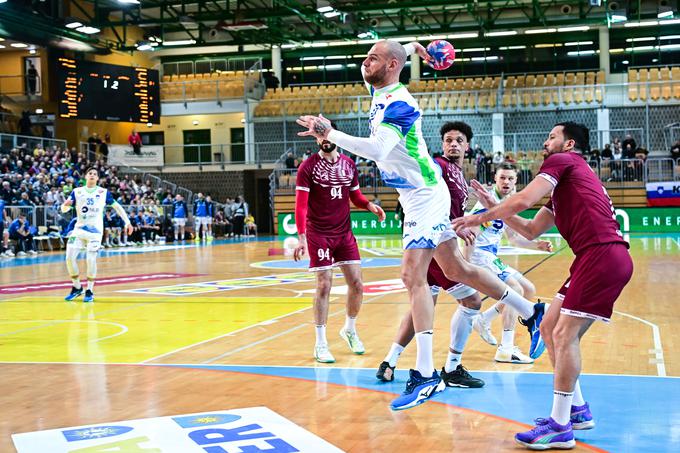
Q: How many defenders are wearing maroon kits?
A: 3